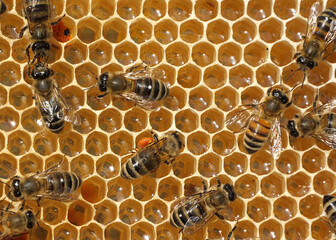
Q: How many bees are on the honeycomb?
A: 11